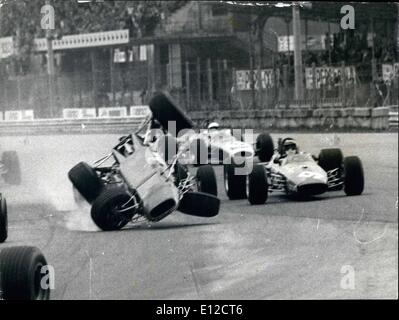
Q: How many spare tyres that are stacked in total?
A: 0